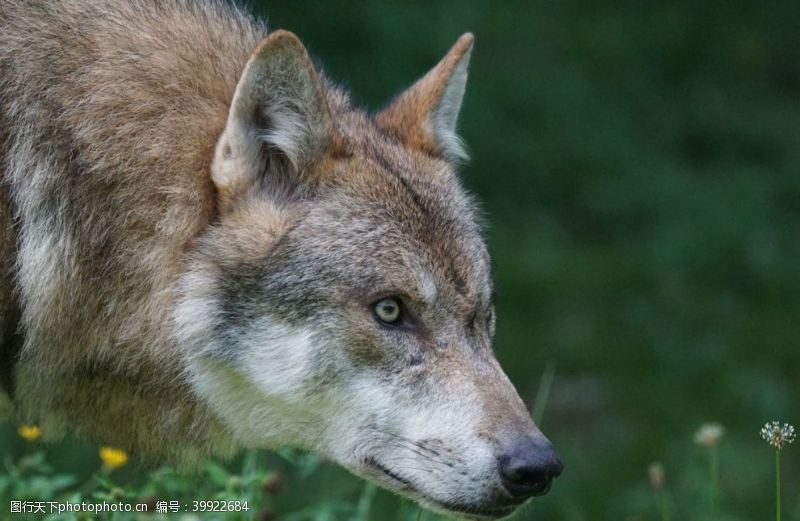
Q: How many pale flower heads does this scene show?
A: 3